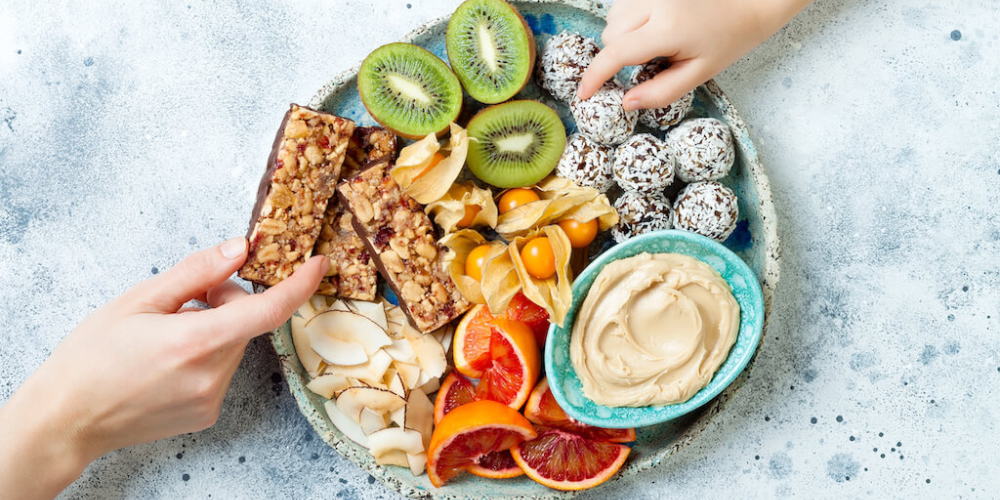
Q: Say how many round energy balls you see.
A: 8